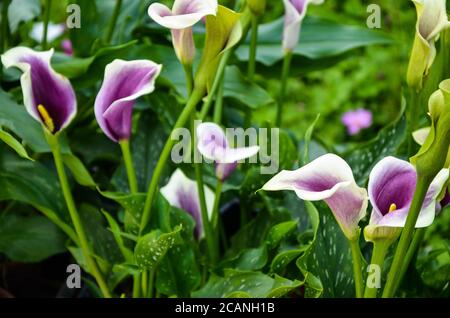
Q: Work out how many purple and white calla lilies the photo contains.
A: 8